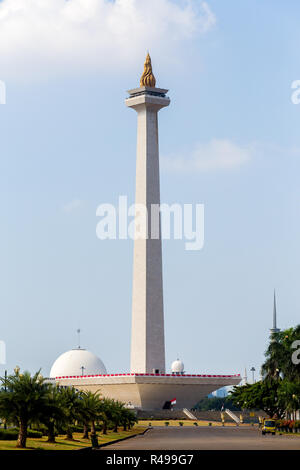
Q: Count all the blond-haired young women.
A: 0